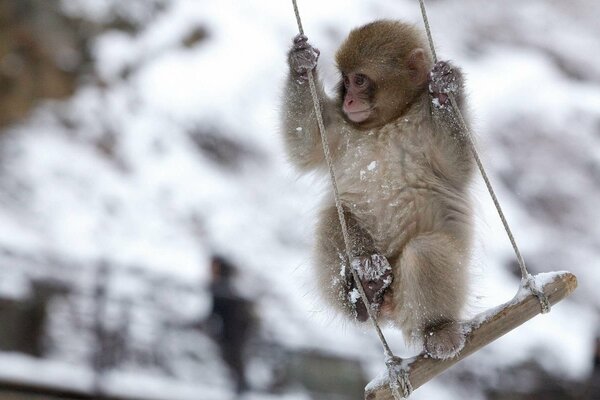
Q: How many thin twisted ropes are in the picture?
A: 2